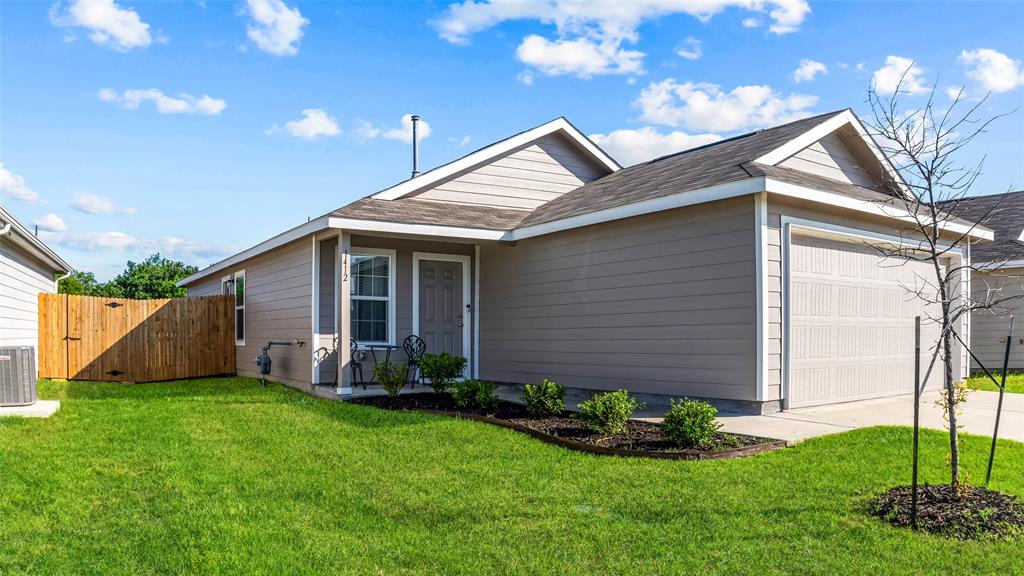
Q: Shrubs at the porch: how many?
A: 6